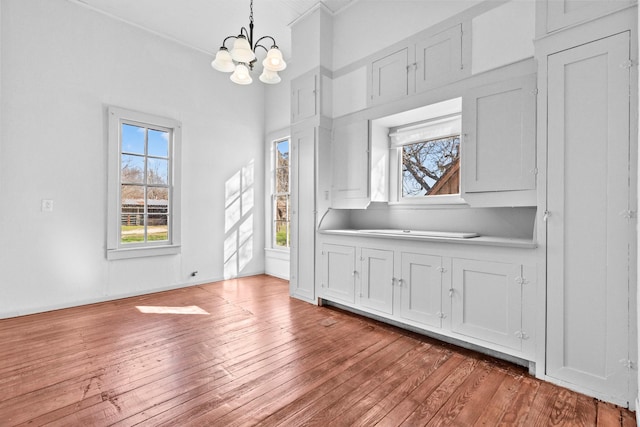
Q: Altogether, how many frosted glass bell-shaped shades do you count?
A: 5